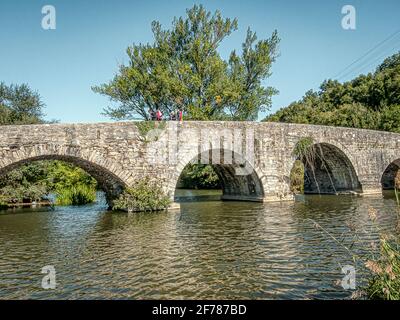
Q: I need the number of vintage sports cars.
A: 0